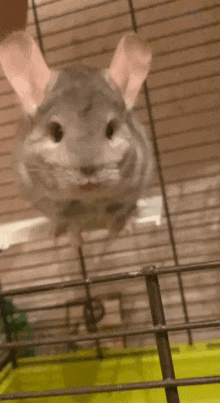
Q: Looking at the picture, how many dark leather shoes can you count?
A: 0